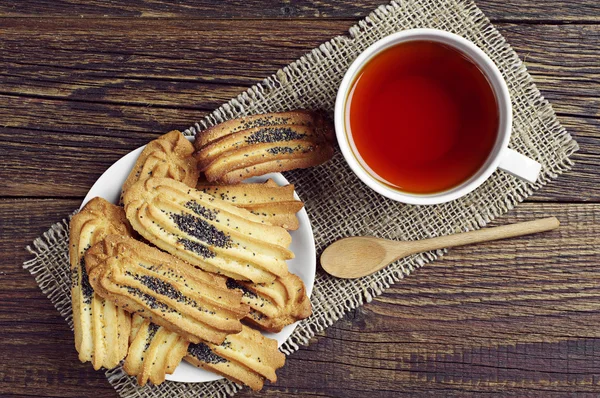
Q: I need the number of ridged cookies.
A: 9